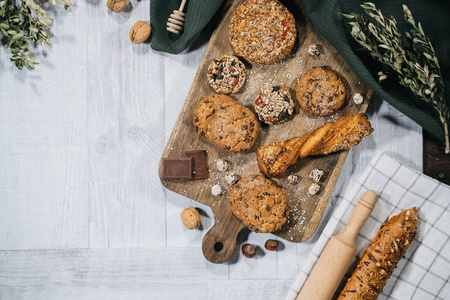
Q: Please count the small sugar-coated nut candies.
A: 8